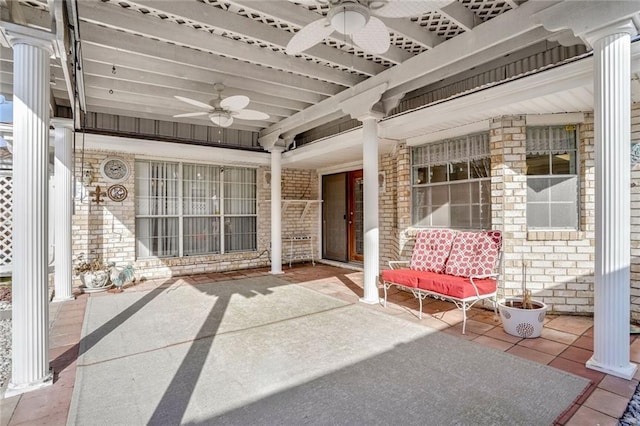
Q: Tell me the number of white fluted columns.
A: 5